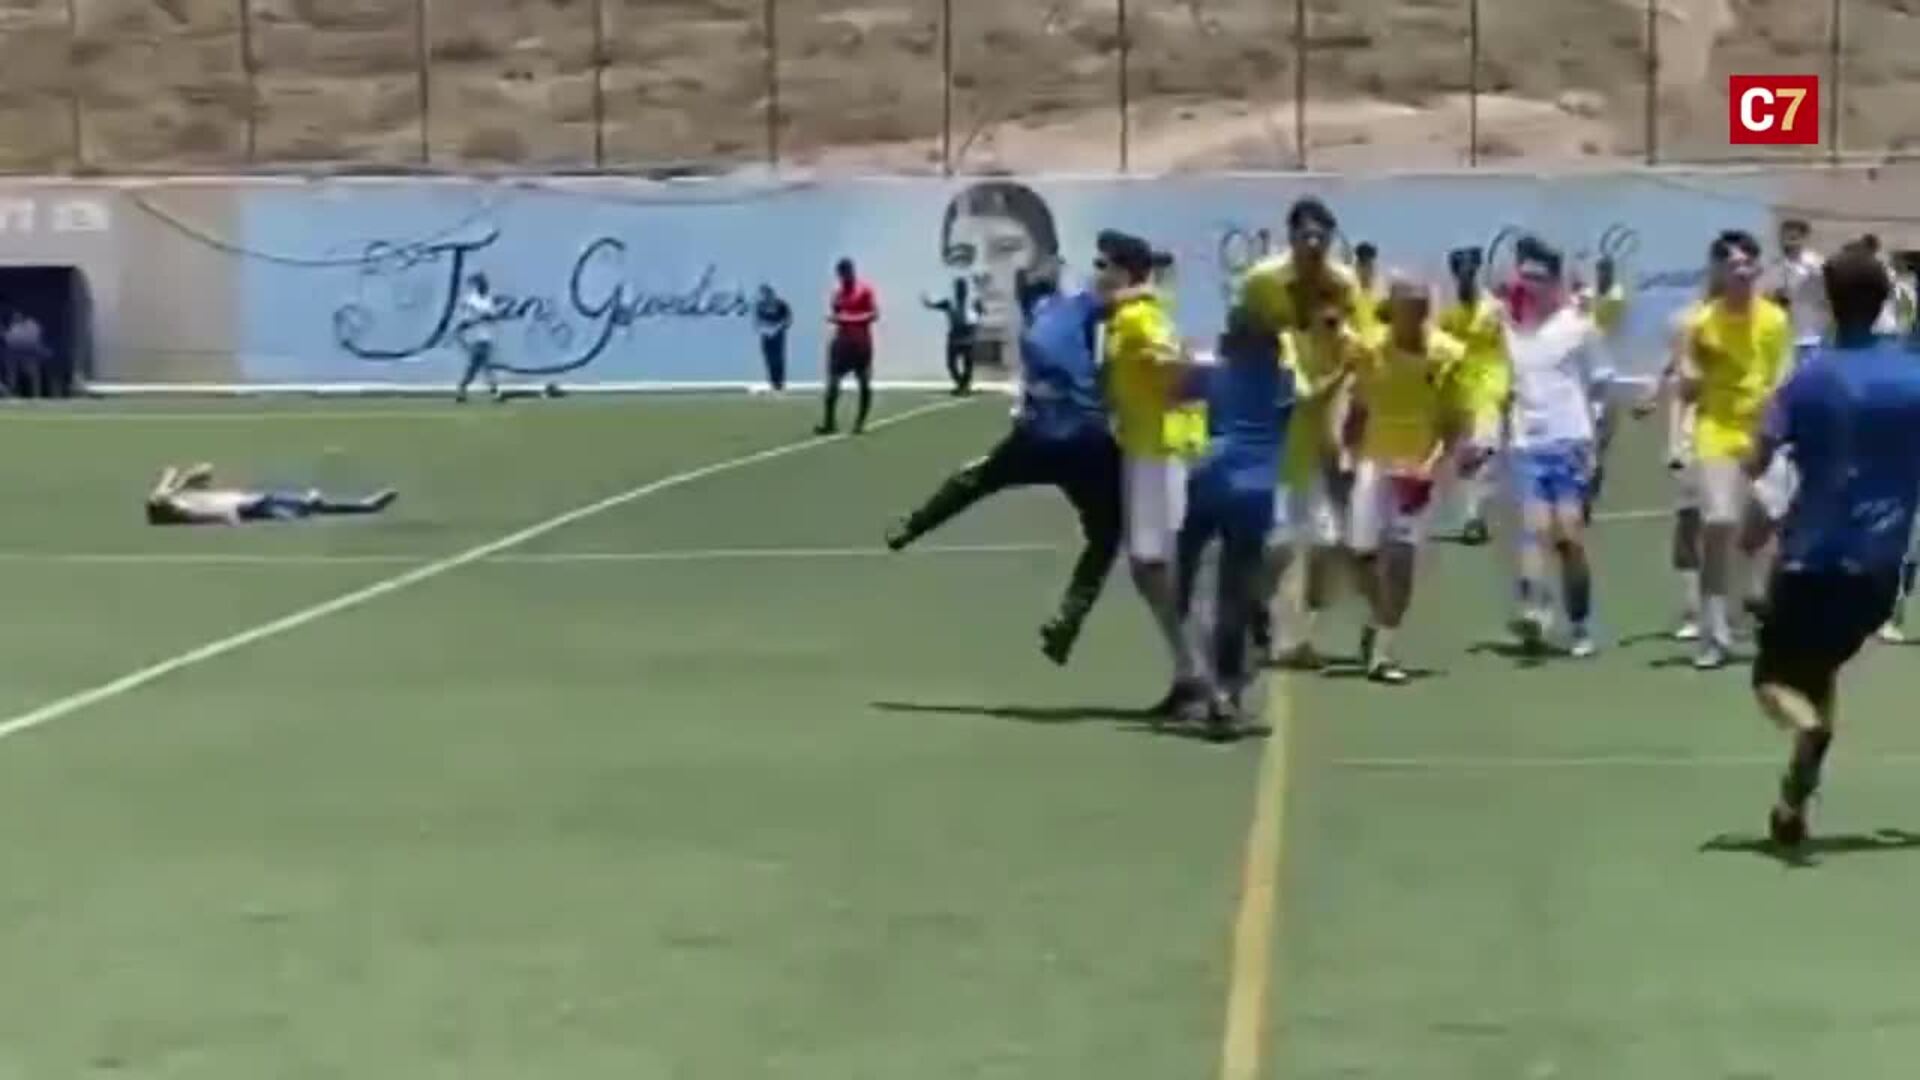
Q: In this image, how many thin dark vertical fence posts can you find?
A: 11